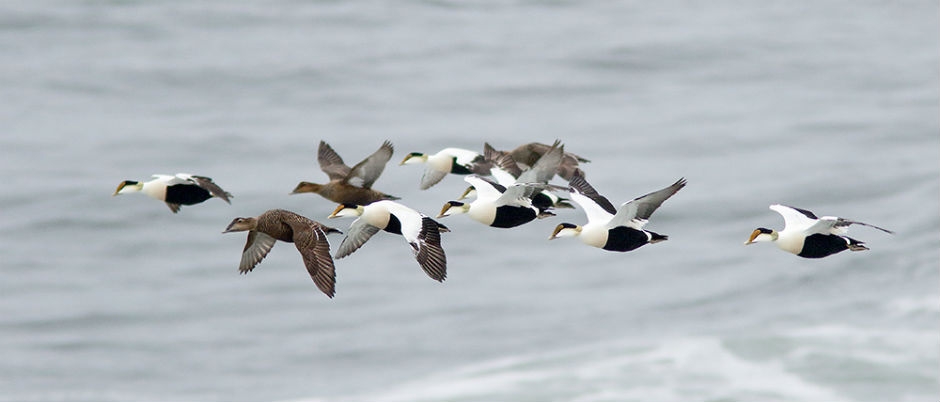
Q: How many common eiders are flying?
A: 10